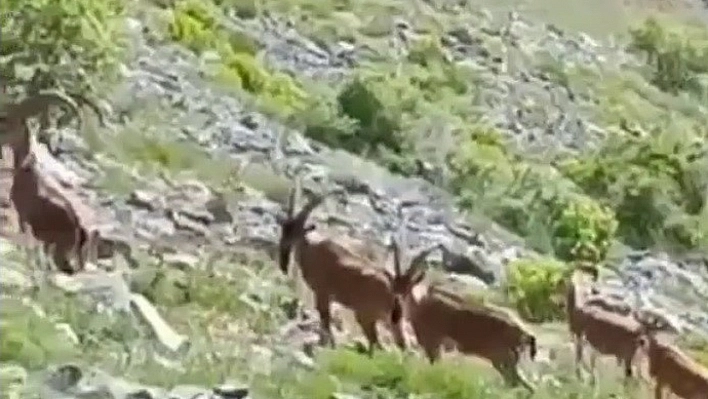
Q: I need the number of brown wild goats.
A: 5